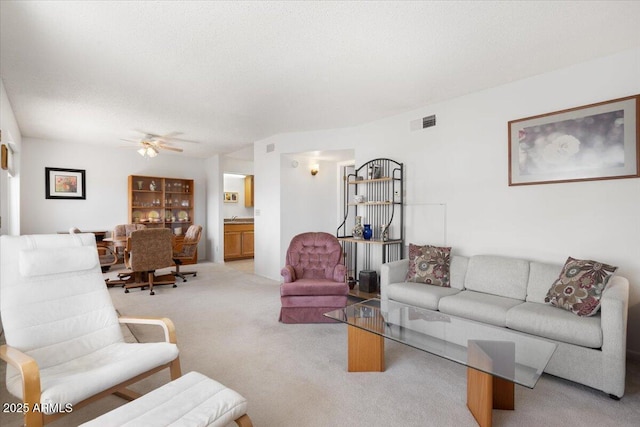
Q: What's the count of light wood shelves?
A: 4